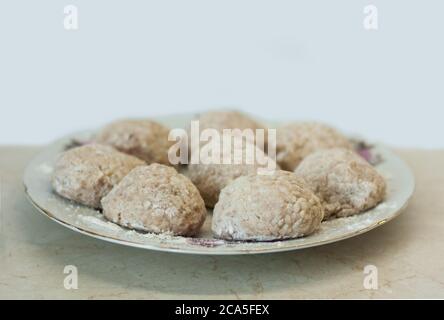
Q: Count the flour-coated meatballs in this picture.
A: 8